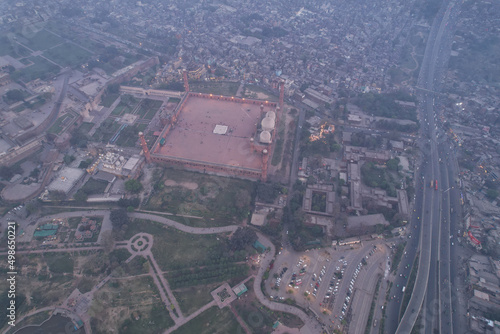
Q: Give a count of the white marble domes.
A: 3